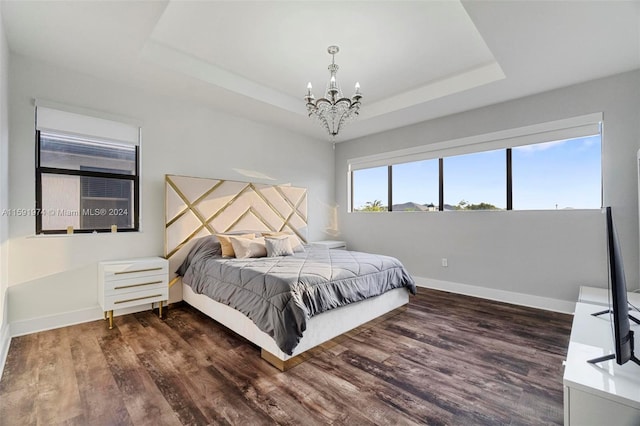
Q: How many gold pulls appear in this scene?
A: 3